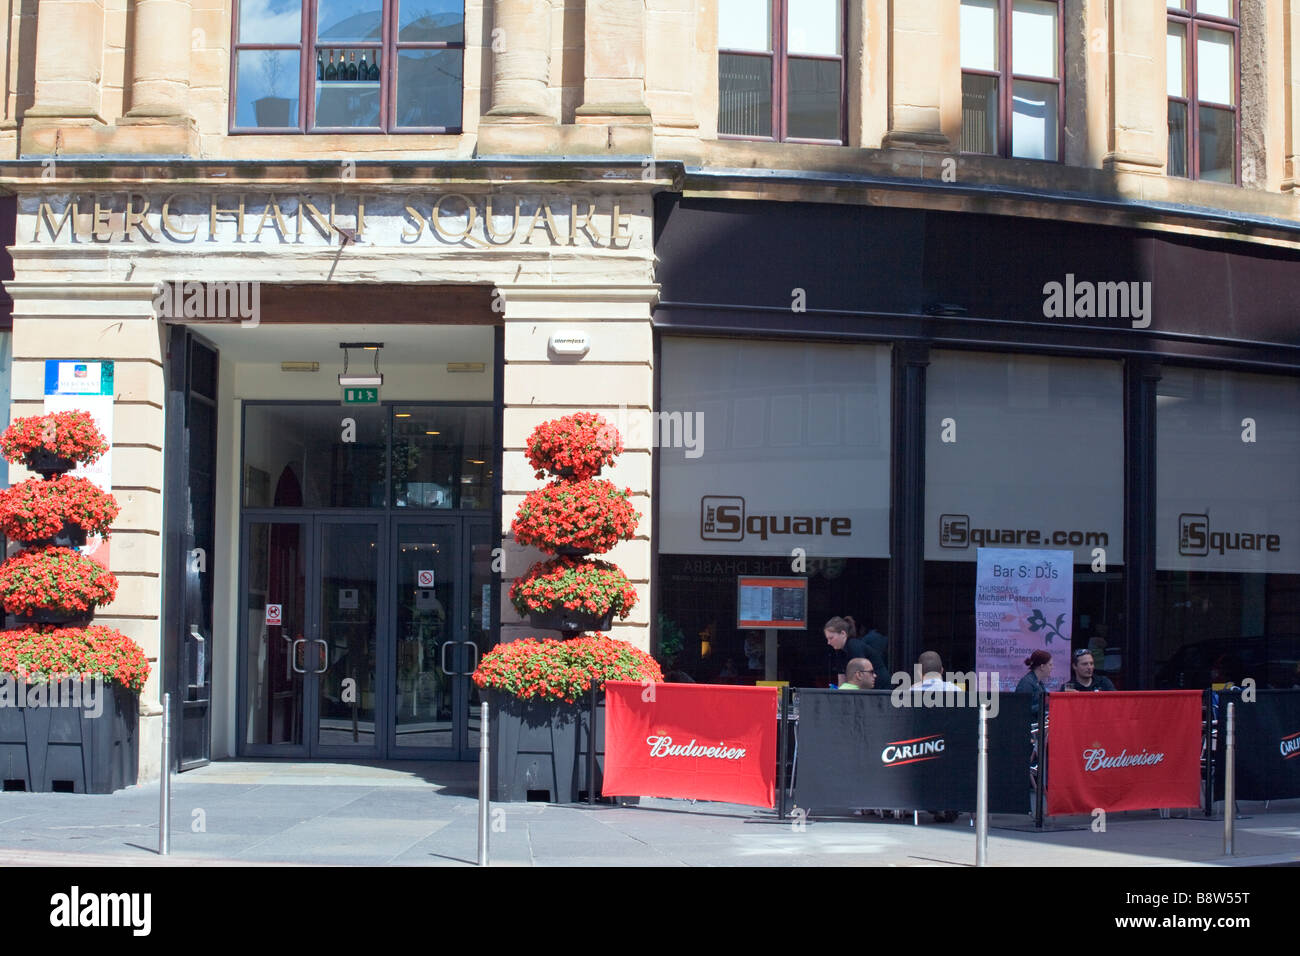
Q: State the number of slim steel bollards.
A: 4